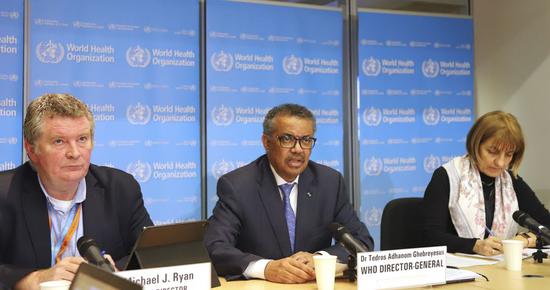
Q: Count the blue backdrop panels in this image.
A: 4